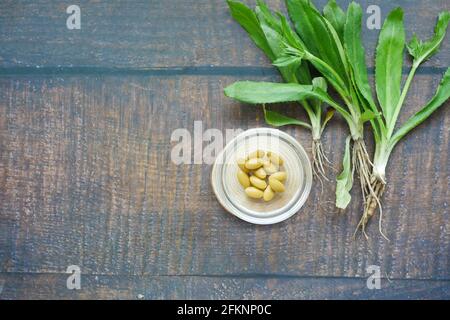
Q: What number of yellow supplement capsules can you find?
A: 12